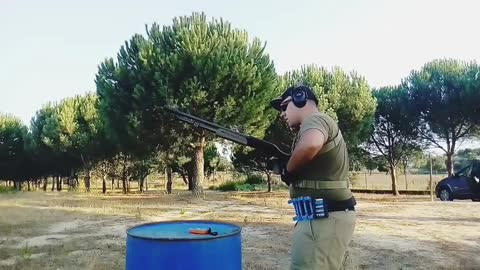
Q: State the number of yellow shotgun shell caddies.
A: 0